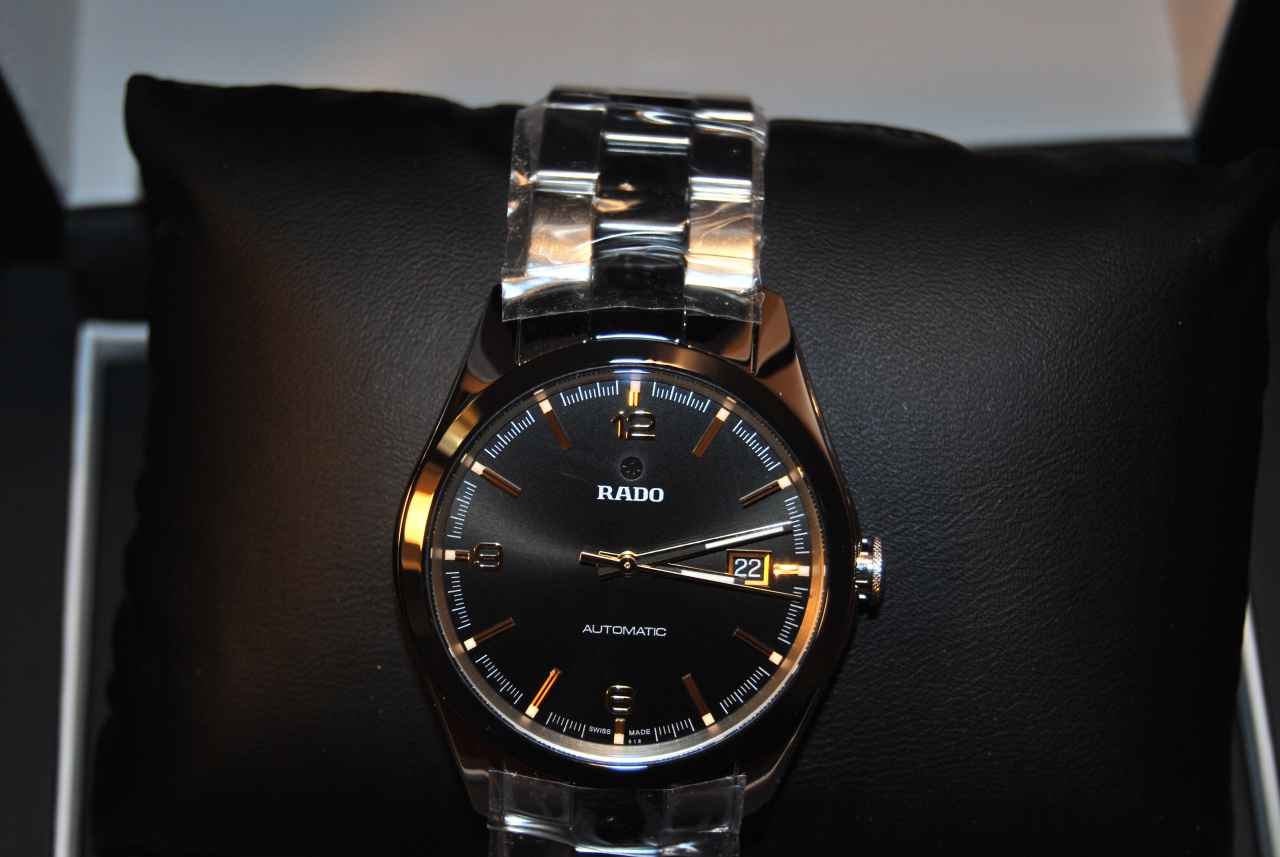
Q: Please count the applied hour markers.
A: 12